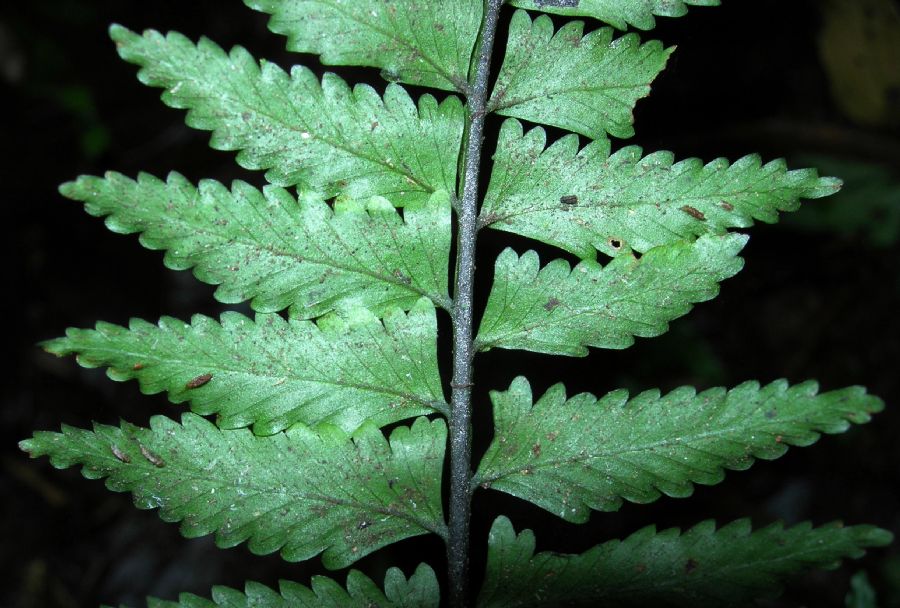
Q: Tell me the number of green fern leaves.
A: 12